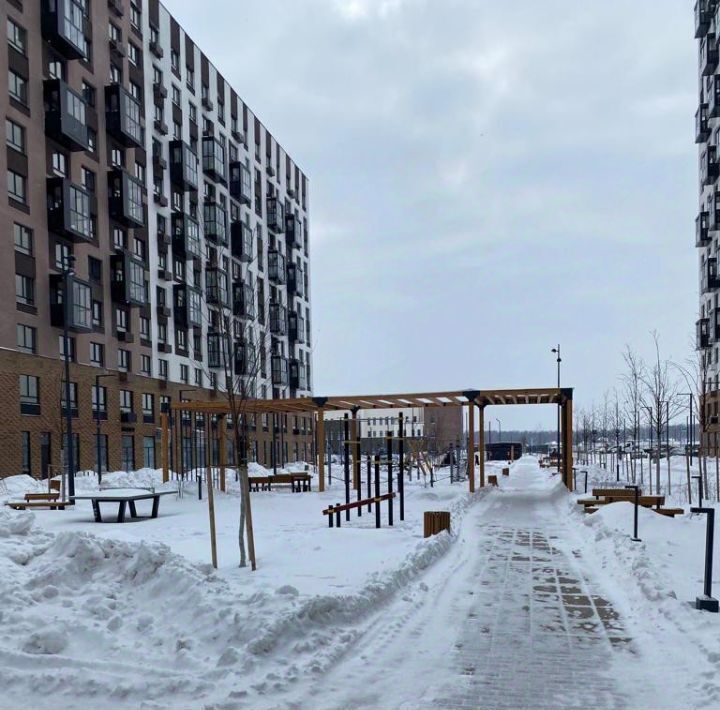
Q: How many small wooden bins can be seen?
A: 3